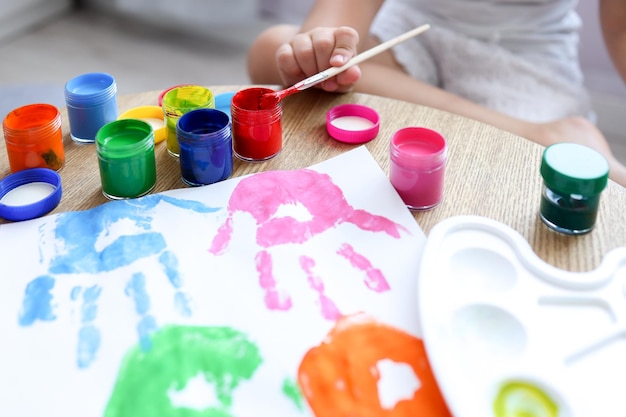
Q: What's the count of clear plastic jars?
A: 8